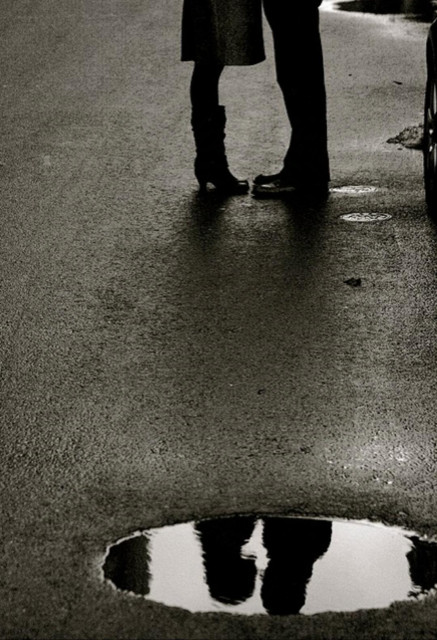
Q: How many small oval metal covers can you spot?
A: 2